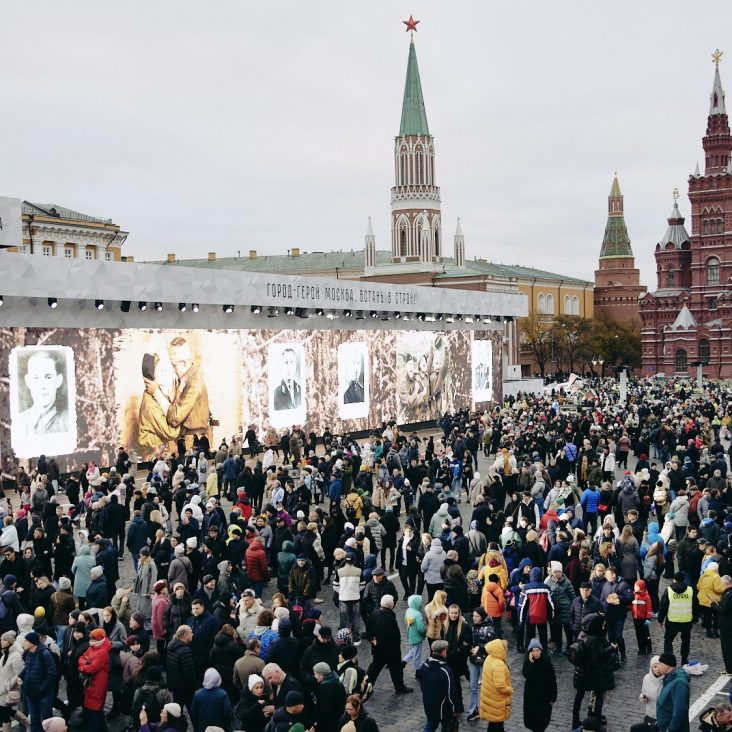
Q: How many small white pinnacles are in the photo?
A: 3